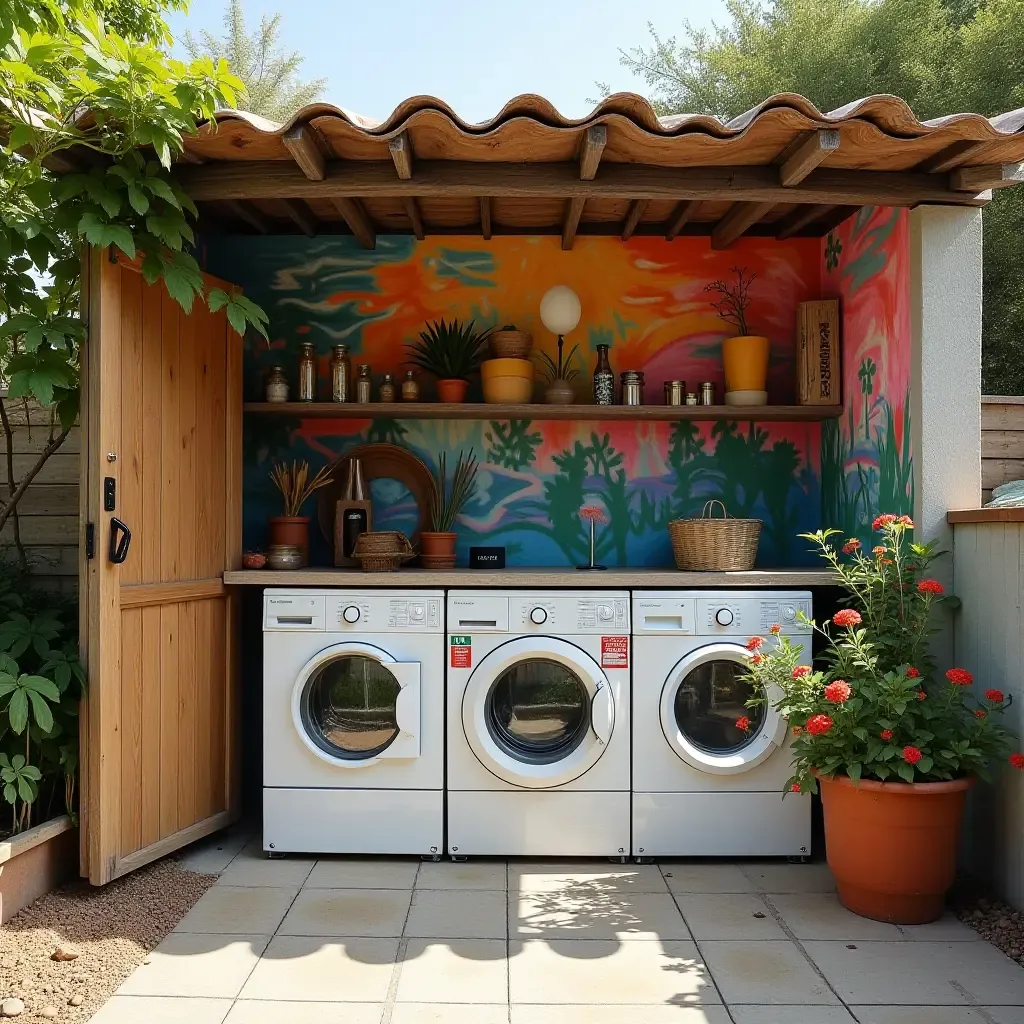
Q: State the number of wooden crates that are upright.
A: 1